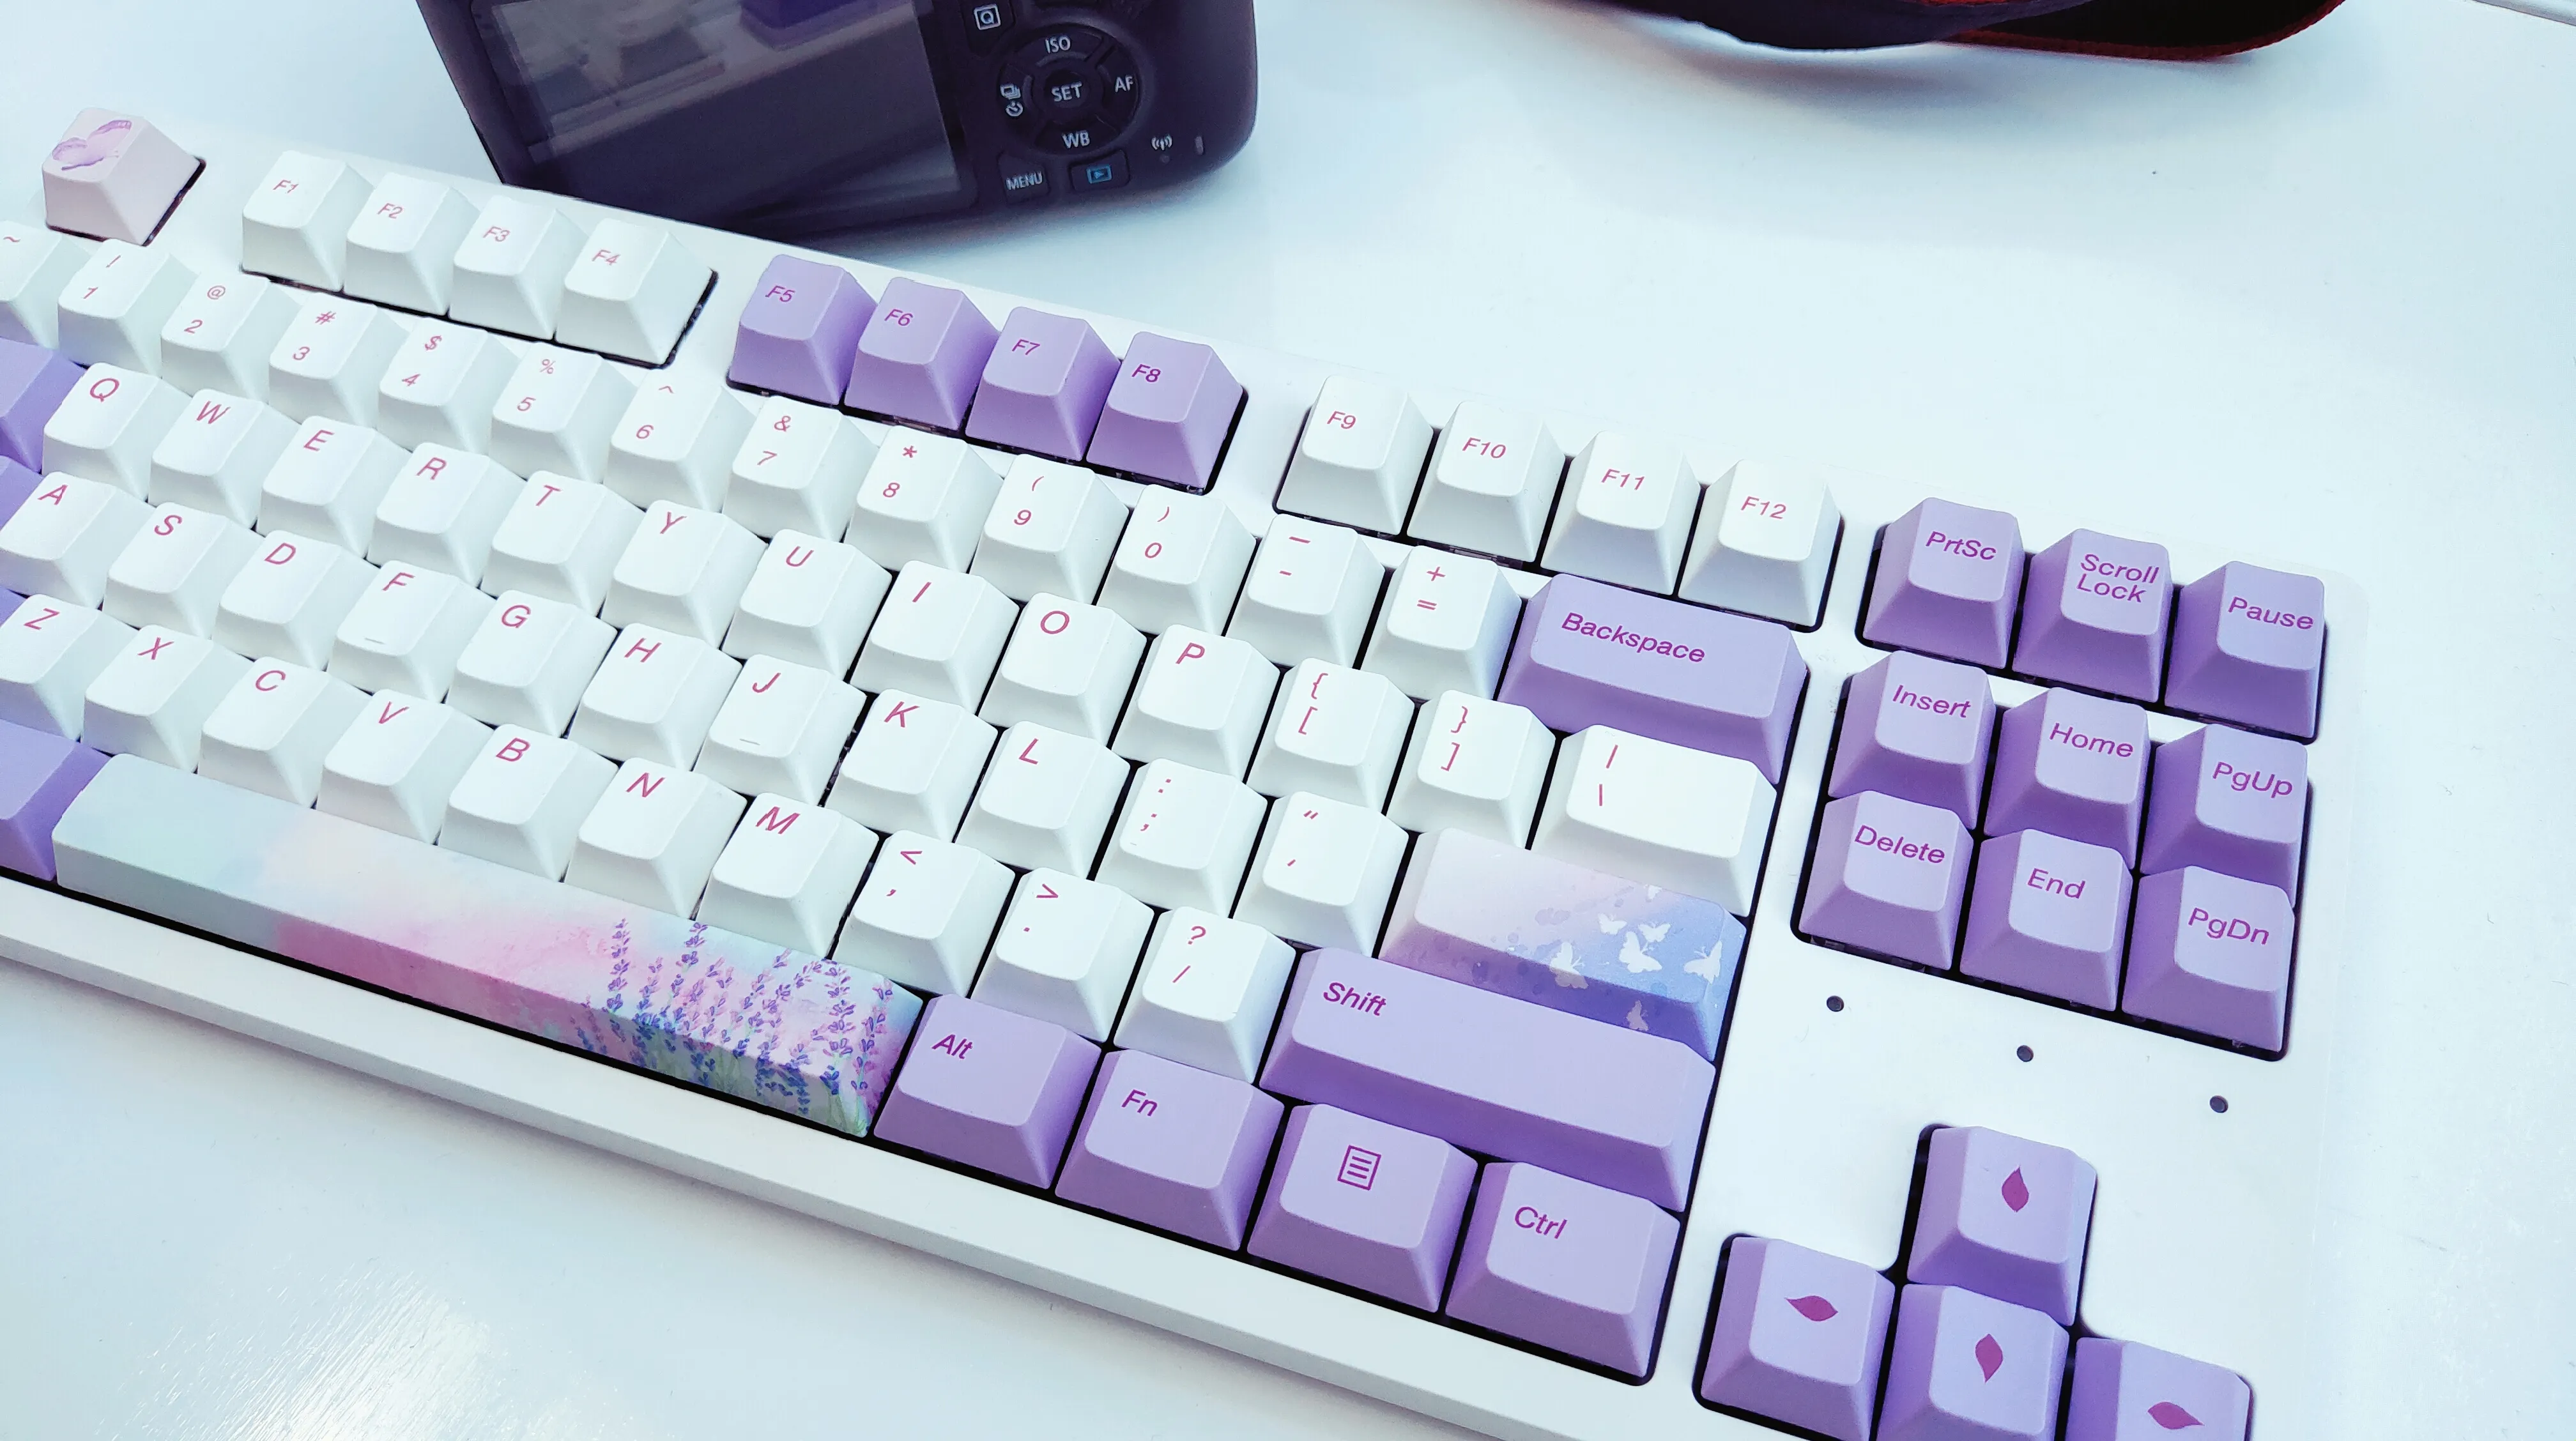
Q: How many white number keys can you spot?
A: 10